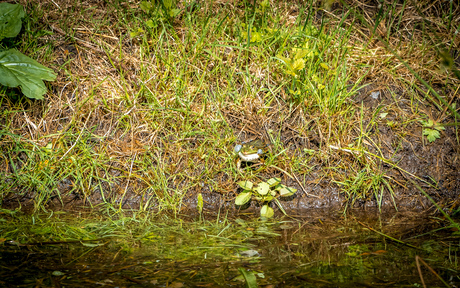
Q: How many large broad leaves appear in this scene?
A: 2